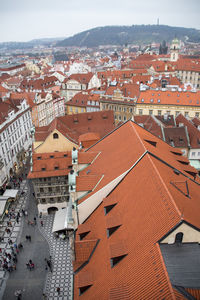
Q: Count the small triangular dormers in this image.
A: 9